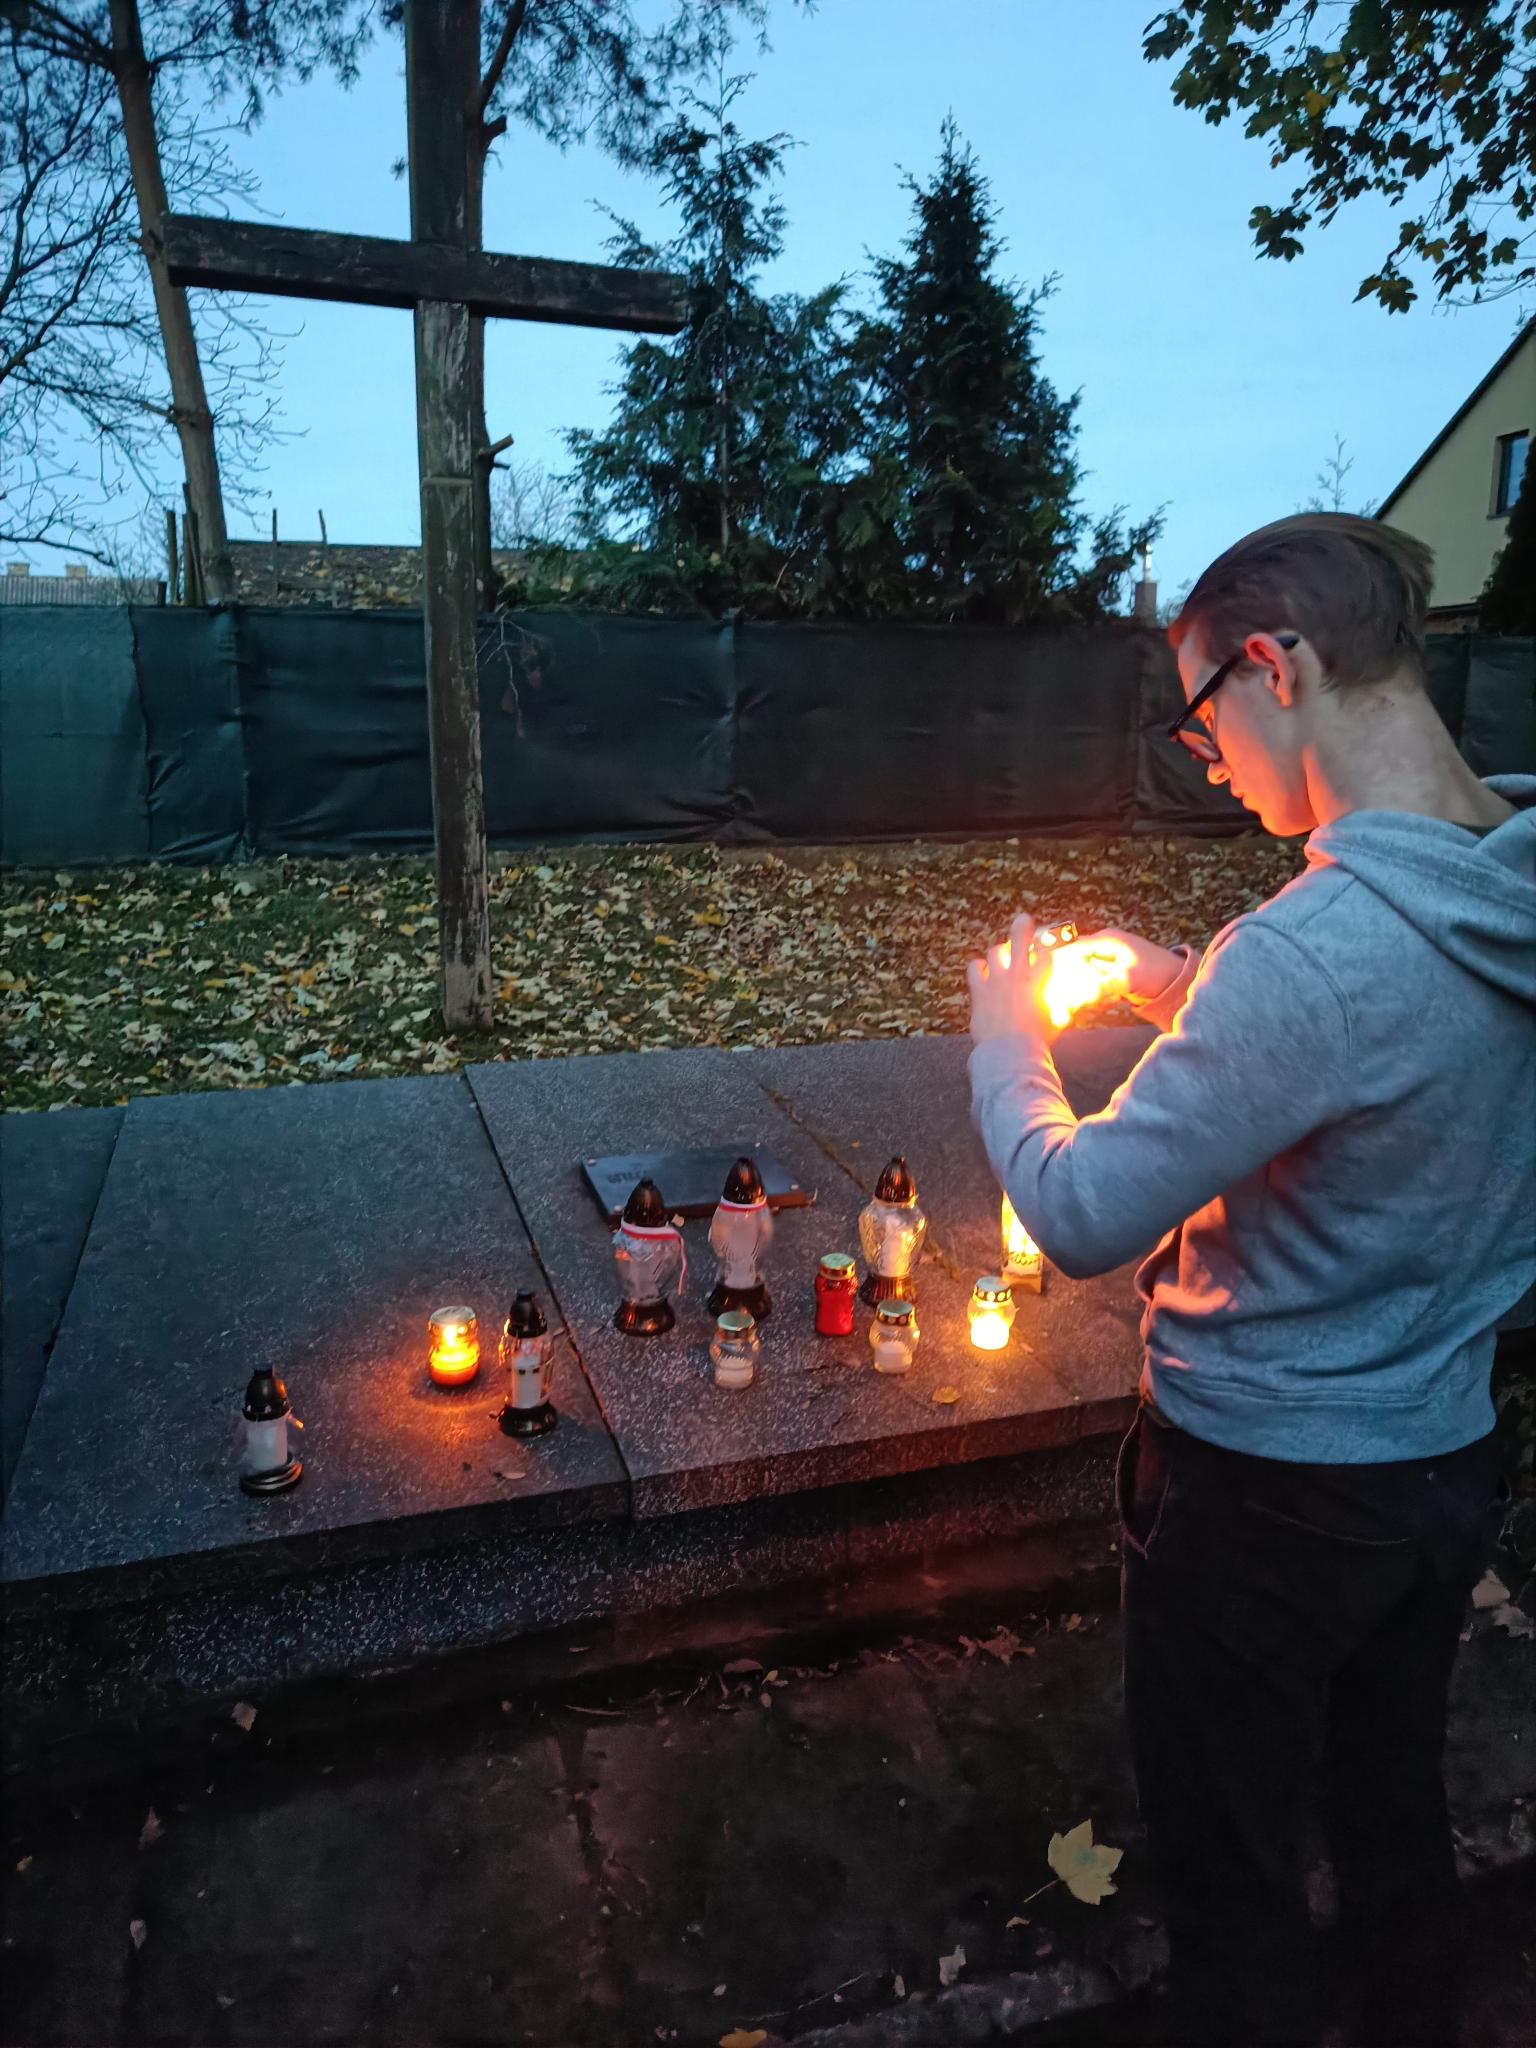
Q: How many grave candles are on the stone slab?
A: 11